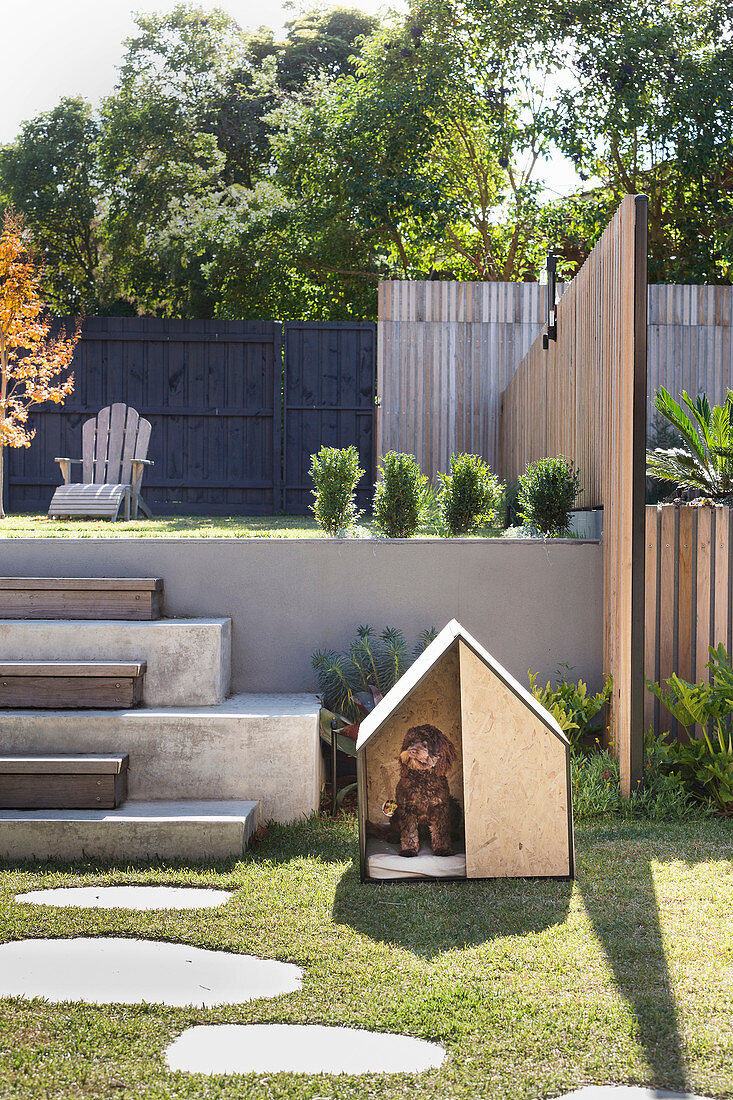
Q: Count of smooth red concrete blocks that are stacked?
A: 0